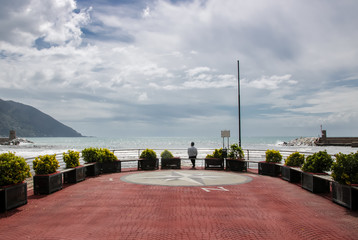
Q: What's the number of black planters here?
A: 13